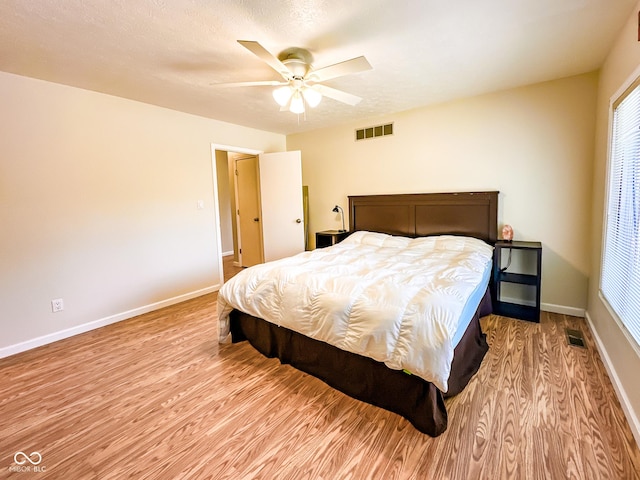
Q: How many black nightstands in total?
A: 2